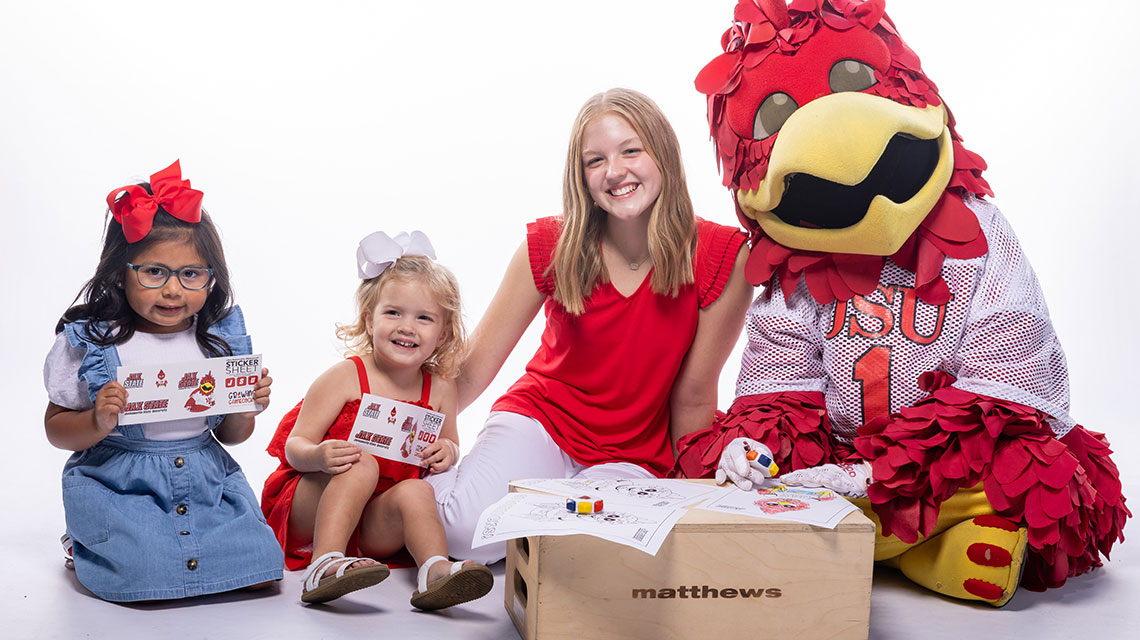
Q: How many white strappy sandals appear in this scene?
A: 2